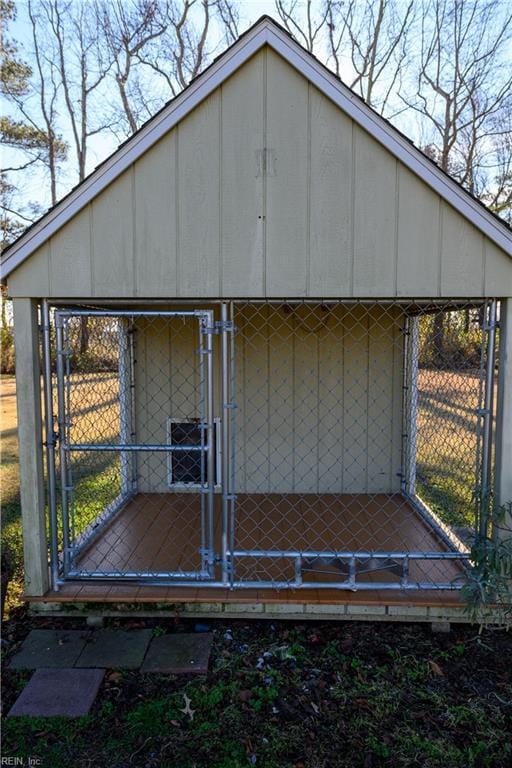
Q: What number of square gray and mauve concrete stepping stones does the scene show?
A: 4